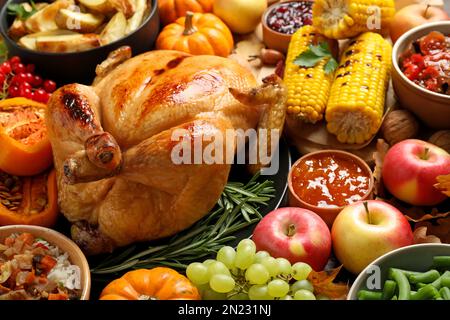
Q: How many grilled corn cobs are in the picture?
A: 3